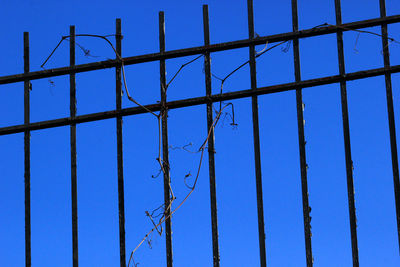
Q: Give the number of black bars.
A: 11